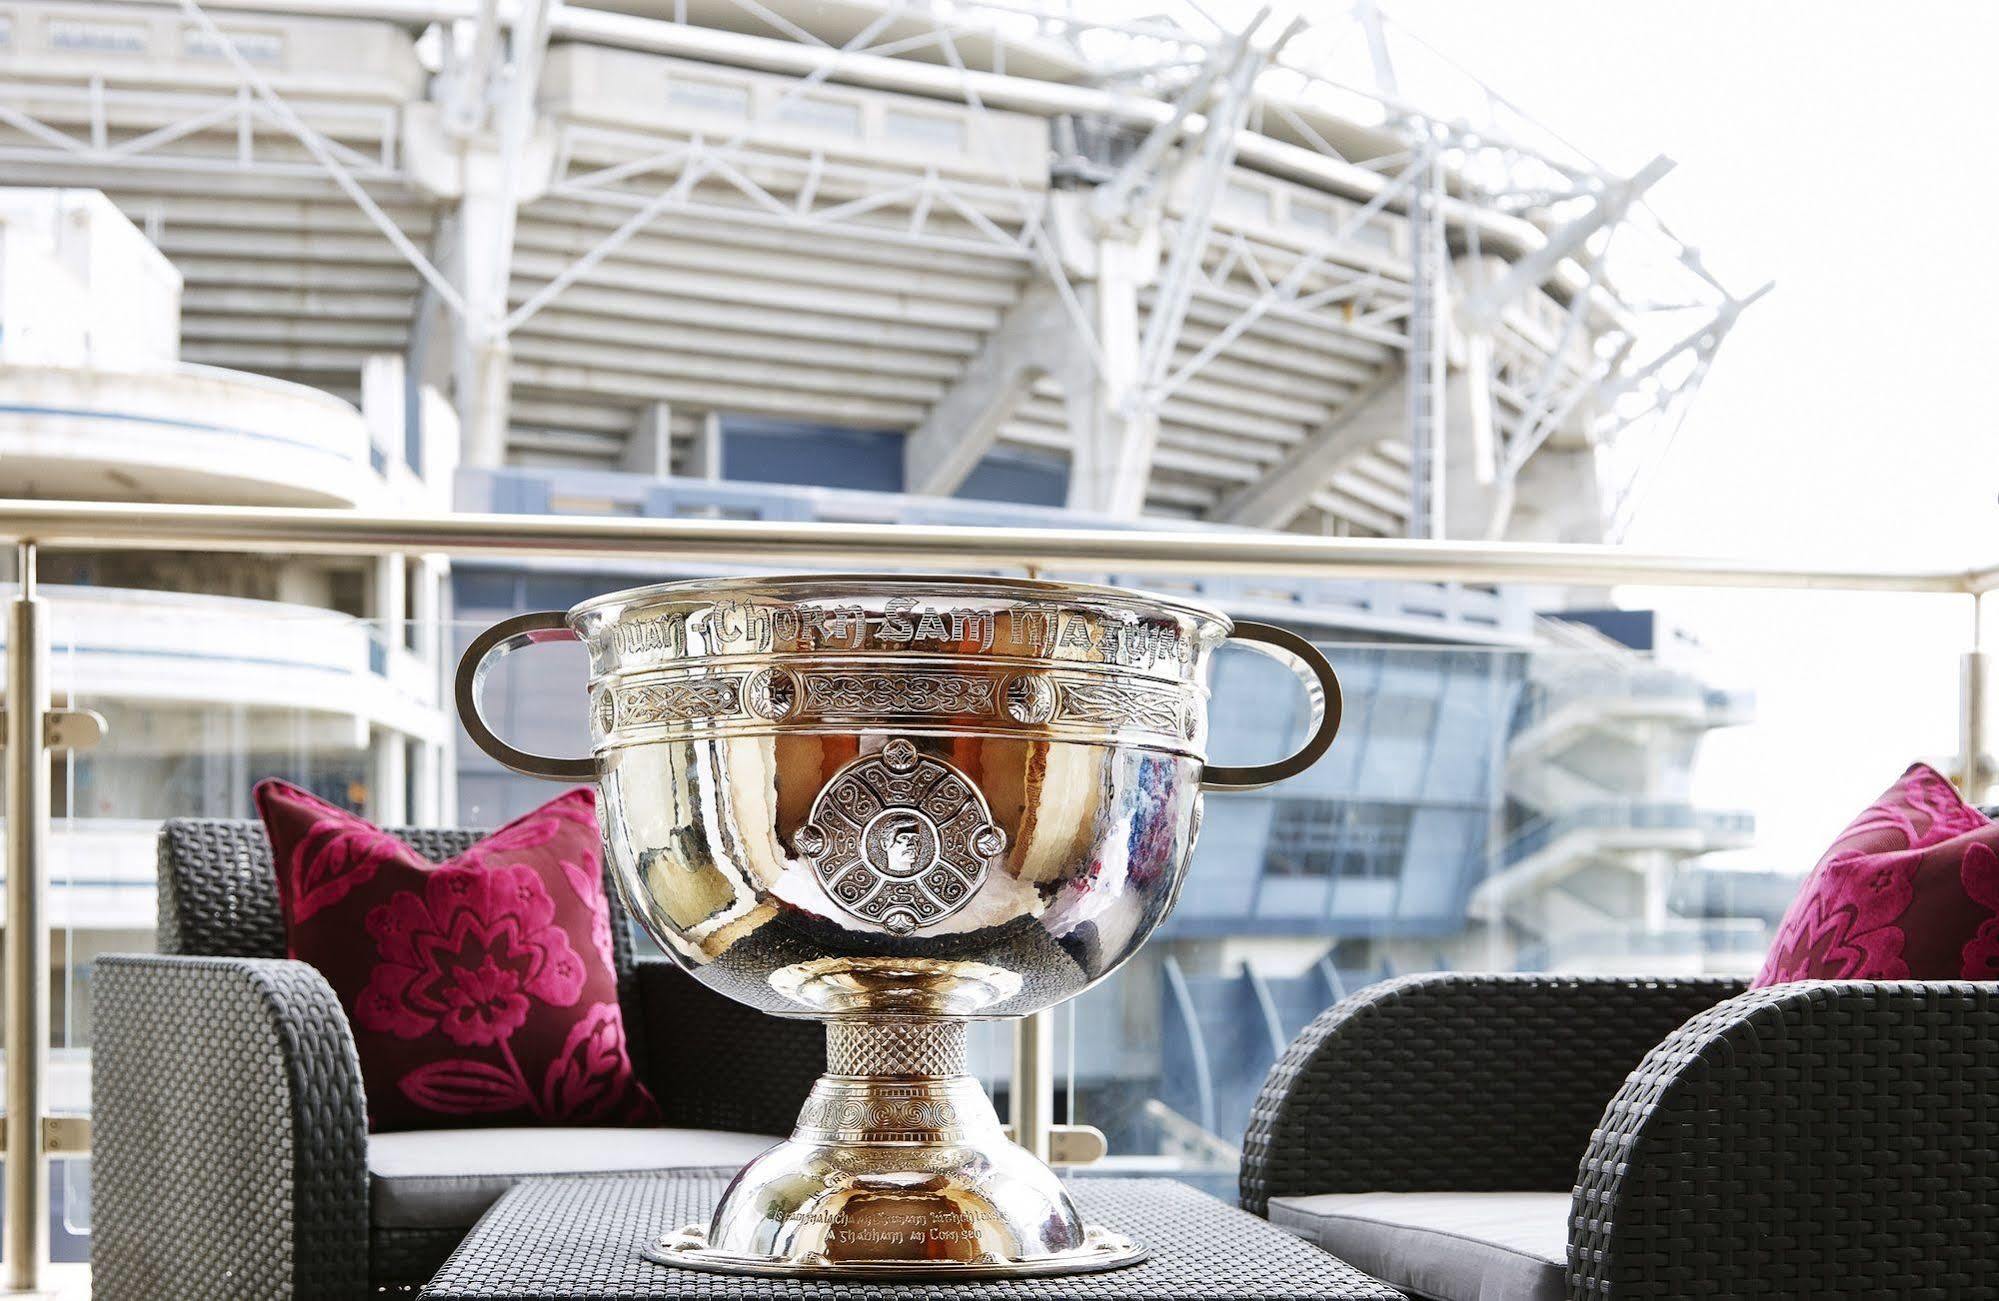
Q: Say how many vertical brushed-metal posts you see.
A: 3